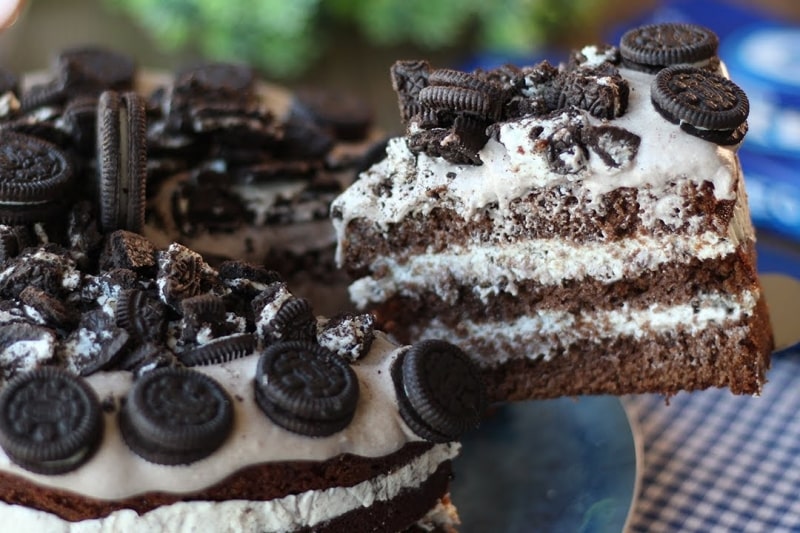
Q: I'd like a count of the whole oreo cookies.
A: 8